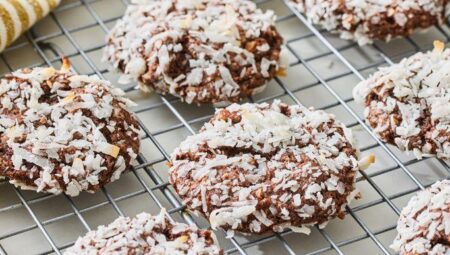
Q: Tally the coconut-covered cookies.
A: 7